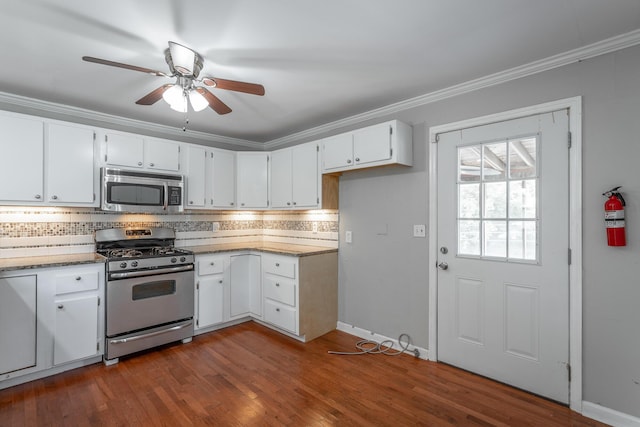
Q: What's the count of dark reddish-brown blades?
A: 4